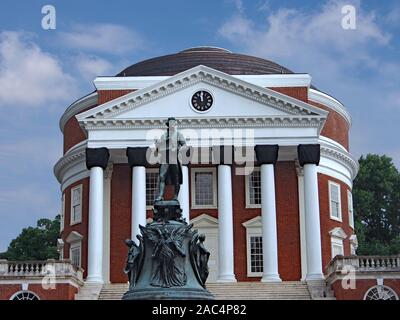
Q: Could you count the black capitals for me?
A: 6